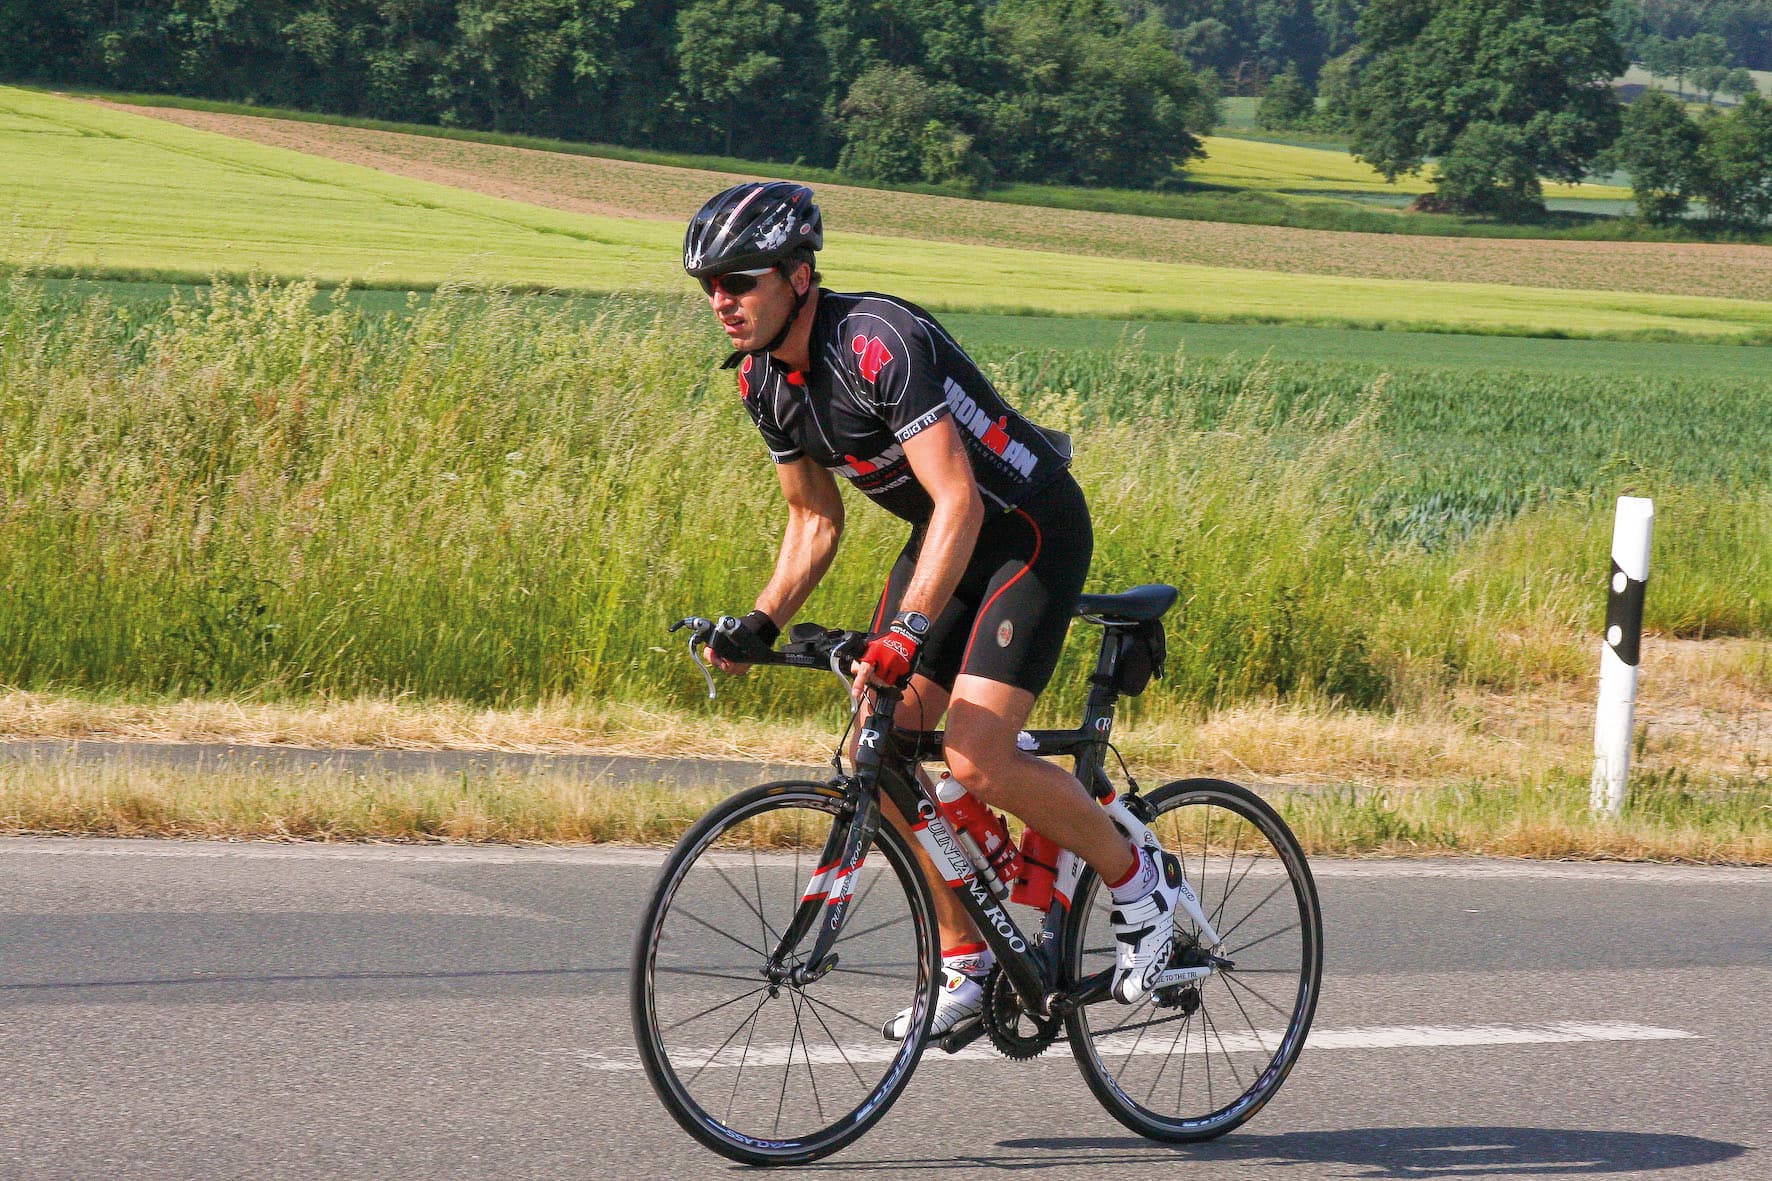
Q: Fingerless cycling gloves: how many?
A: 2